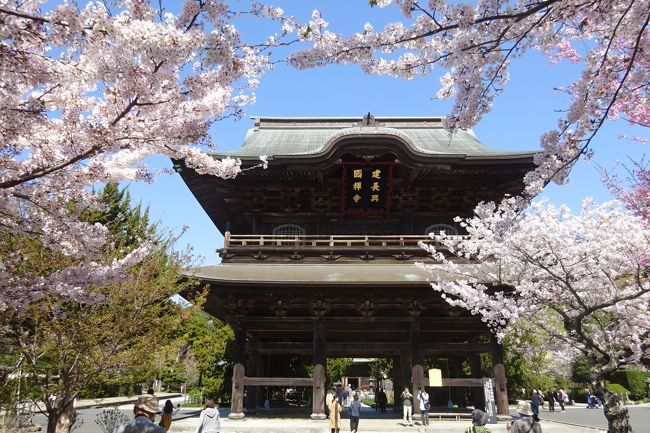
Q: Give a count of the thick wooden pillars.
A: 4